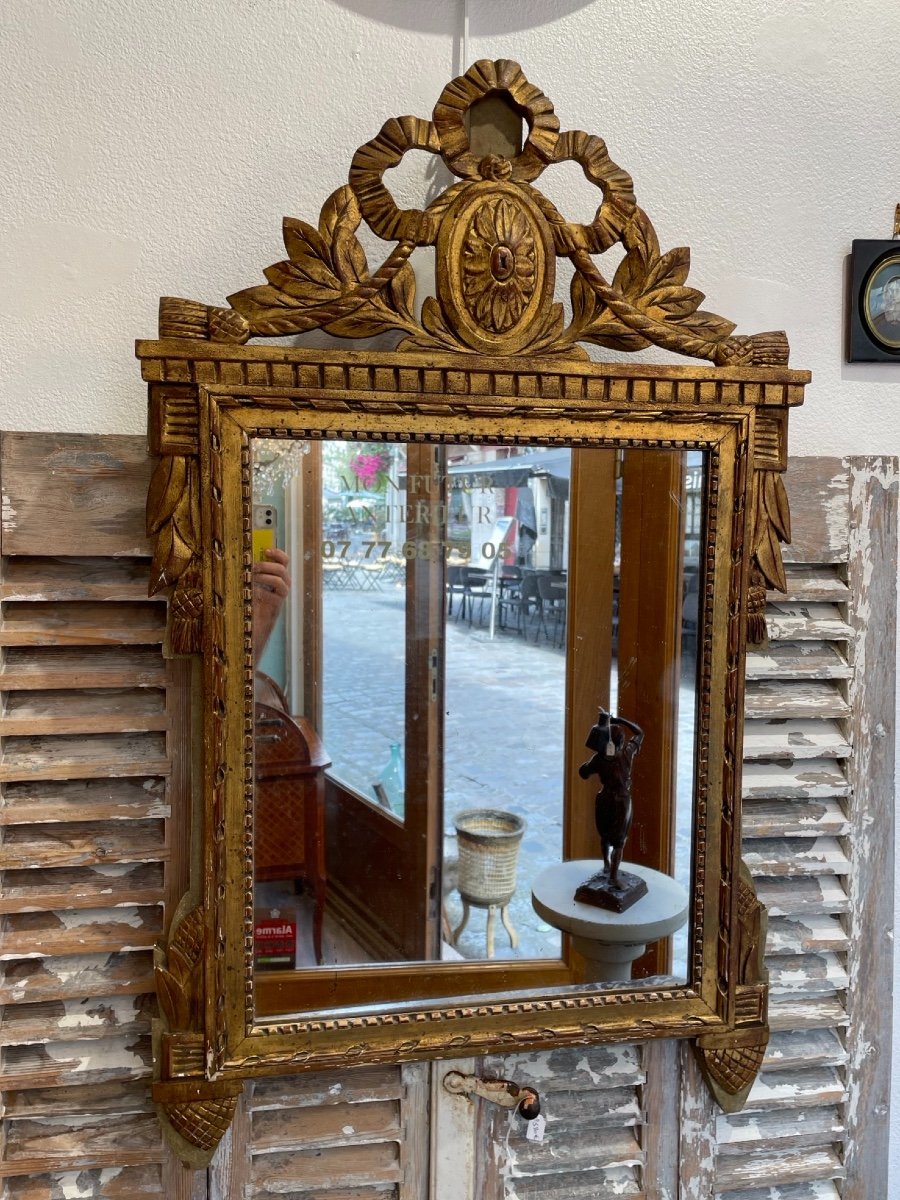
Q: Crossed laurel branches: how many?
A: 2